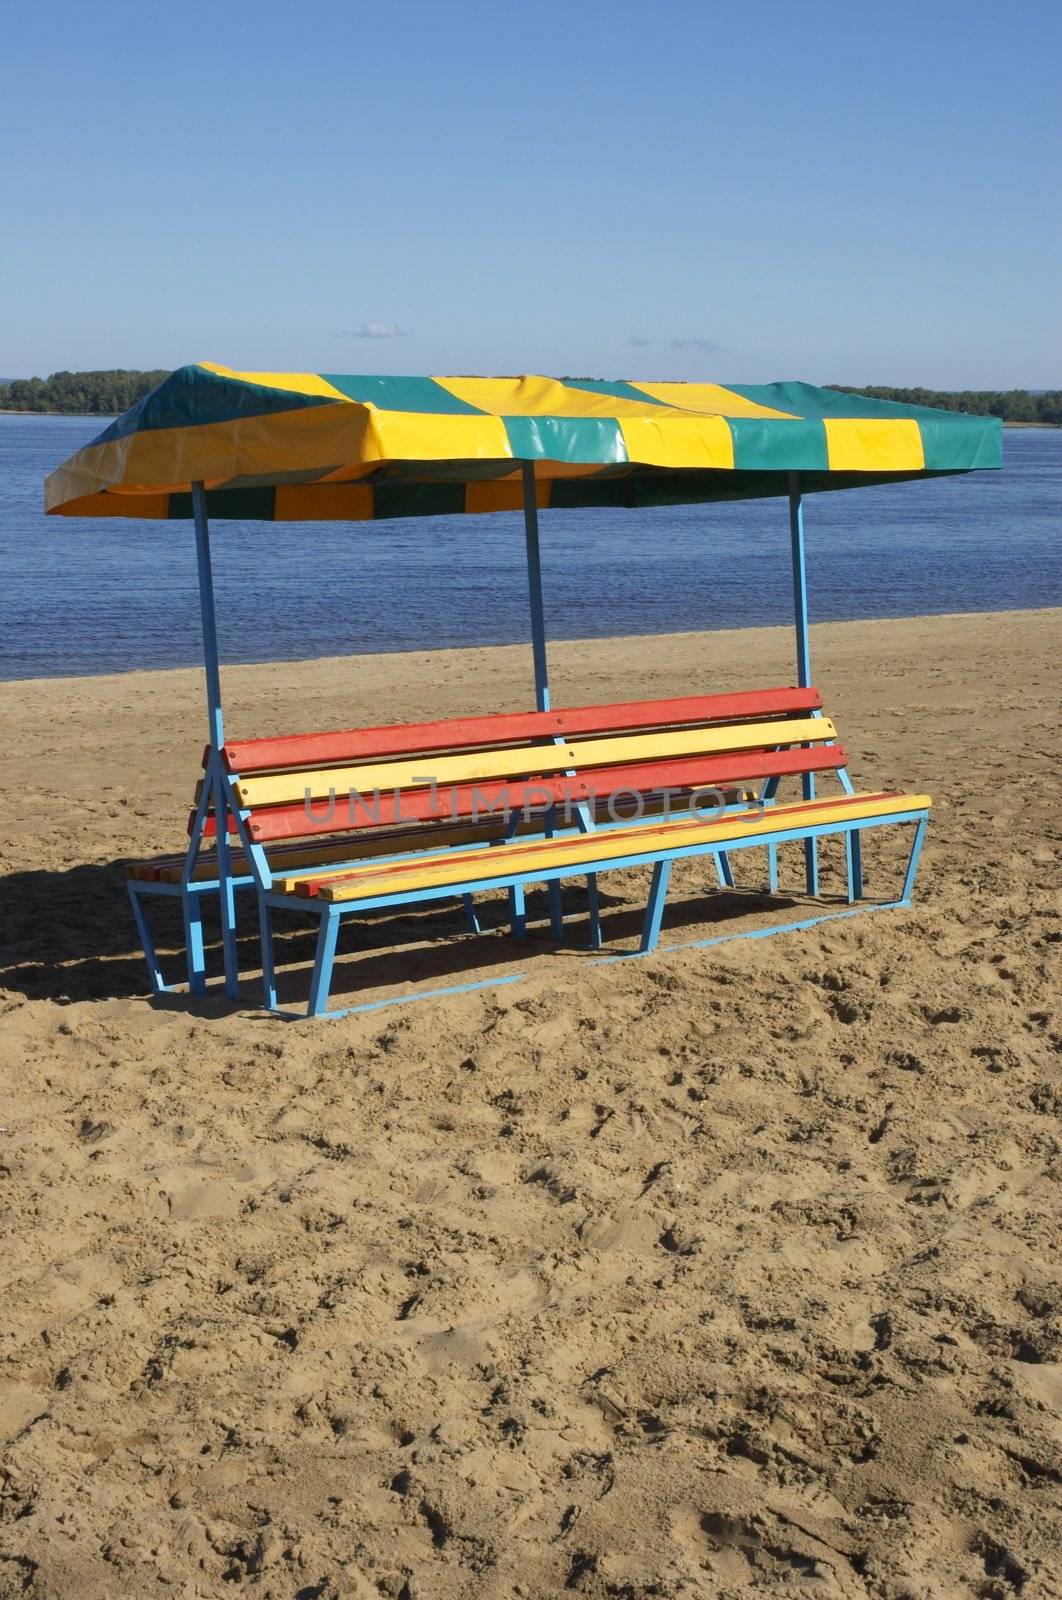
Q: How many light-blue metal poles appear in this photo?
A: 3